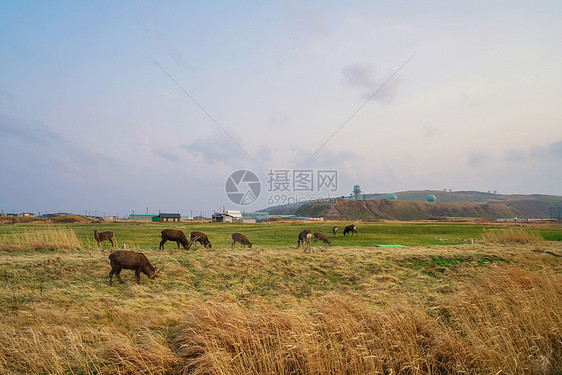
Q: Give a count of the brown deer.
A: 9